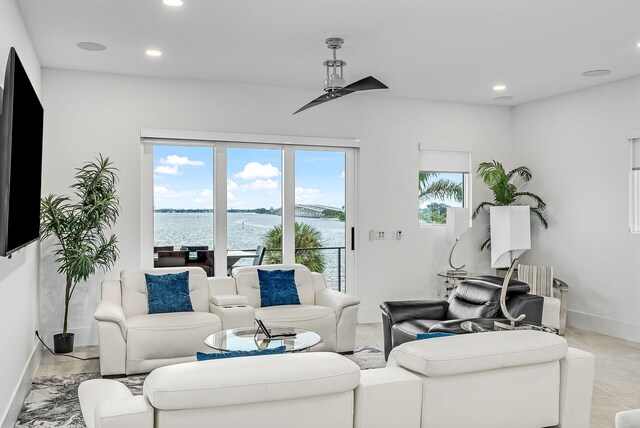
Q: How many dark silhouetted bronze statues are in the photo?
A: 0